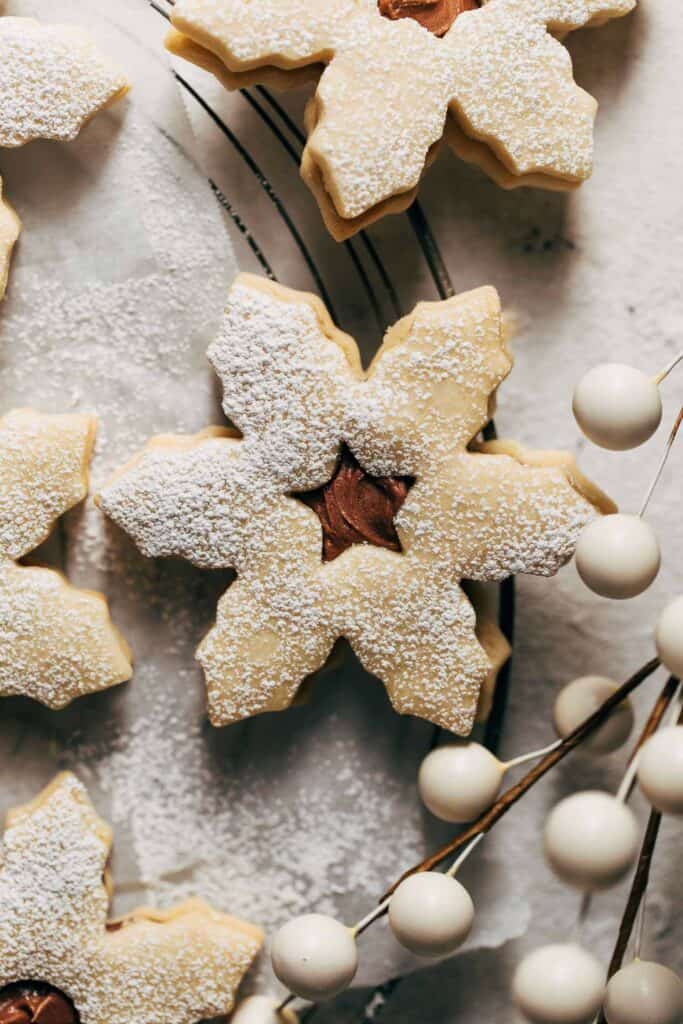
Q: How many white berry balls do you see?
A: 12